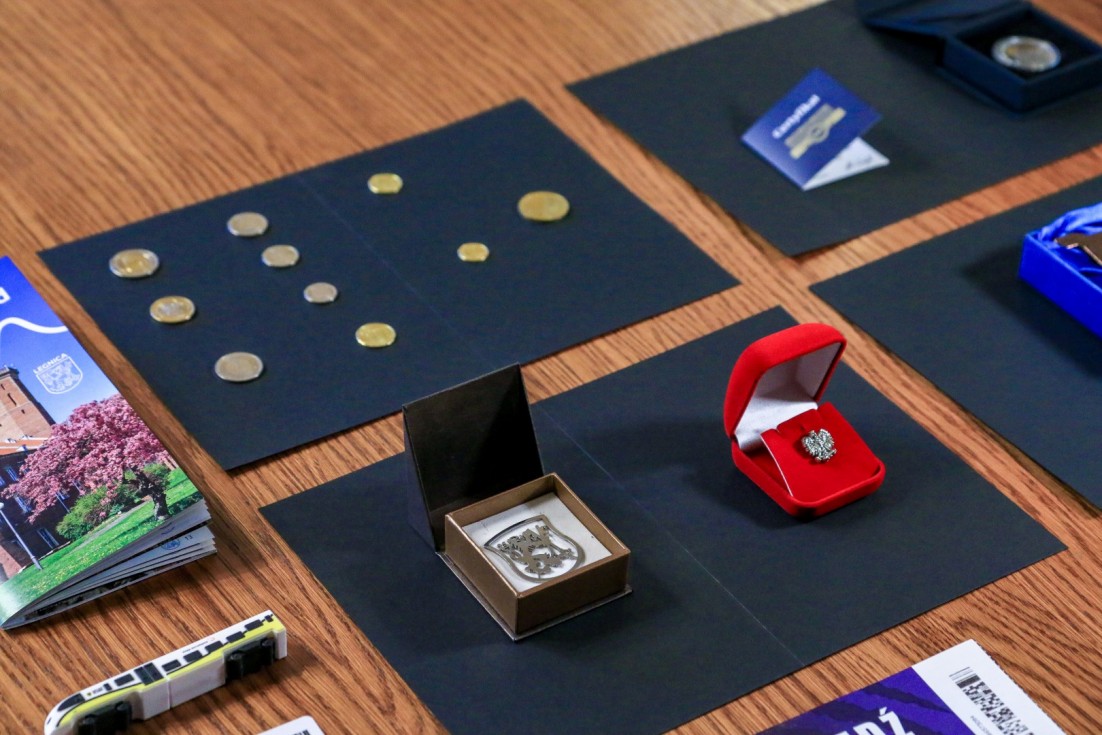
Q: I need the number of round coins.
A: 11